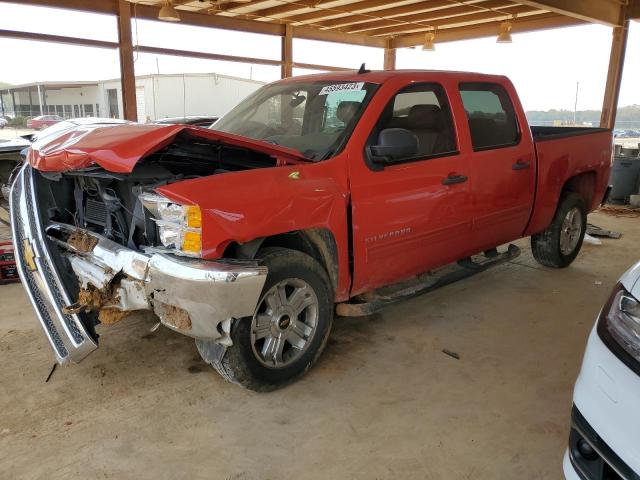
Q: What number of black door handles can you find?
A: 2